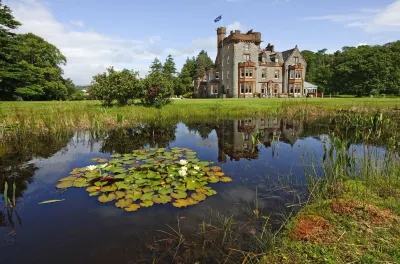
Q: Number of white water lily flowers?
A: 6